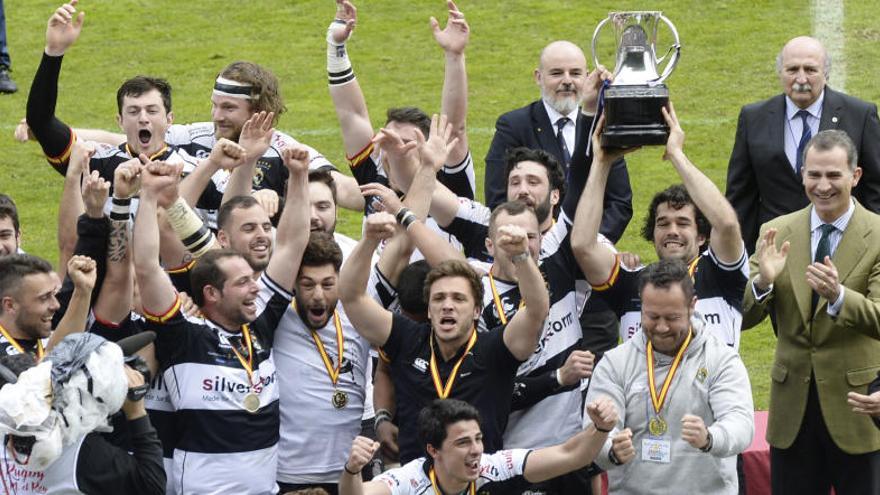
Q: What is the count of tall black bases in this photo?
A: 1